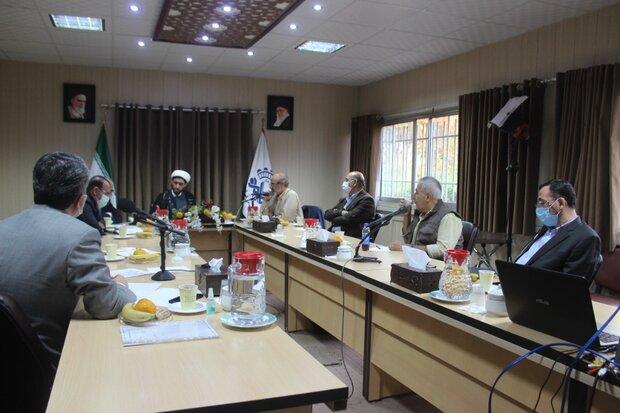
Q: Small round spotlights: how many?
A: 9